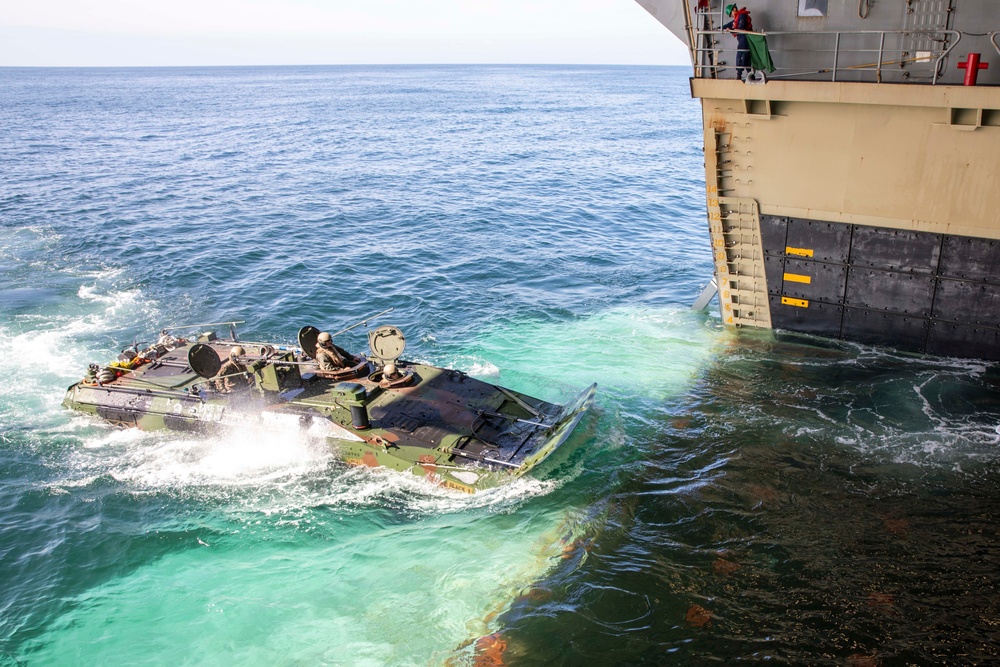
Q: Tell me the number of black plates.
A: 11